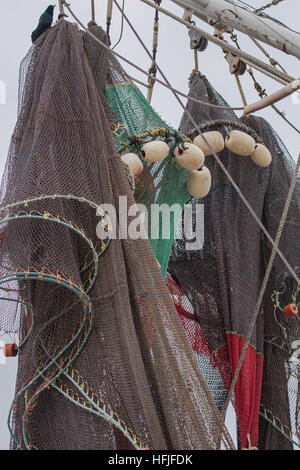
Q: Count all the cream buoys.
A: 7